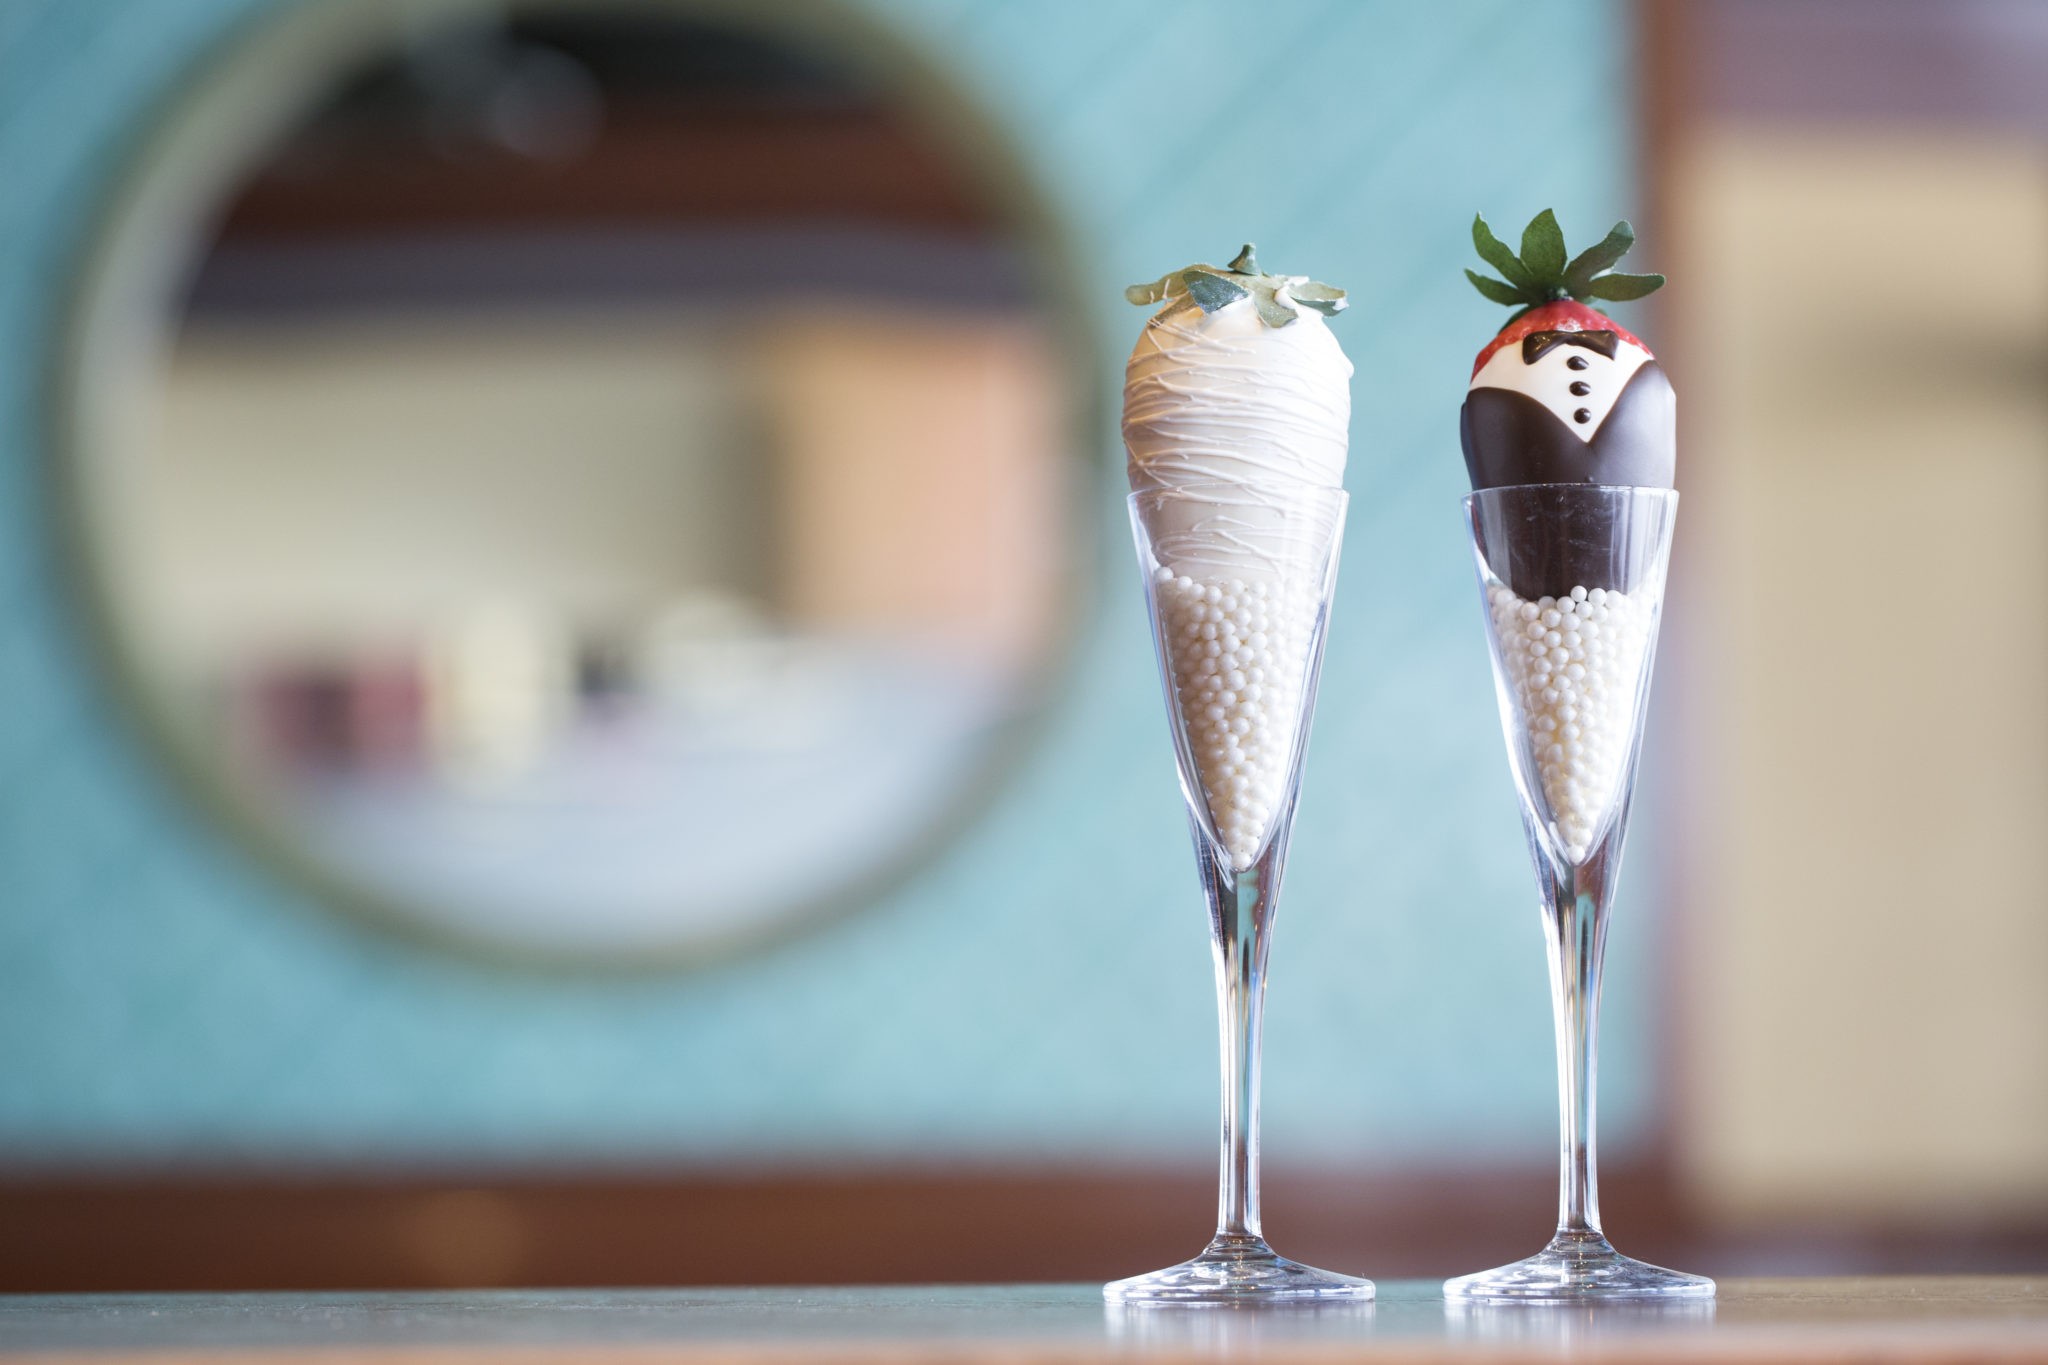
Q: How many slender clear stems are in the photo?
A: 2